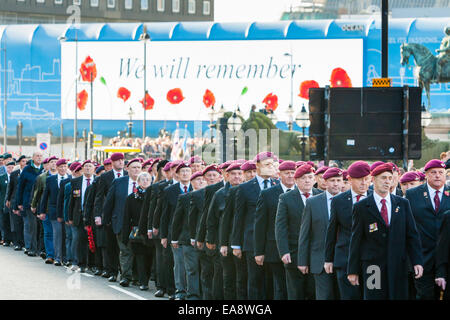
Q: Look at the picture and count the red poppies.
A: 9